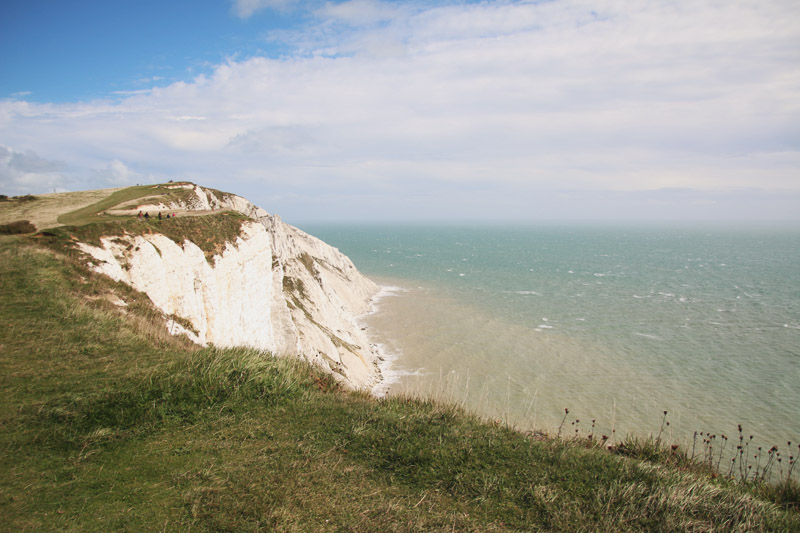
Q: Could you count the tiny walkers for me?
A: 5